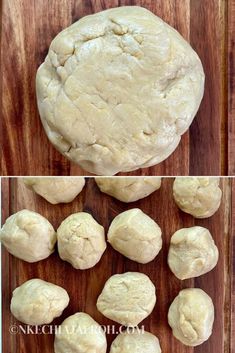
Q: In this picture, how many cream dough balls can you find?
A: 13